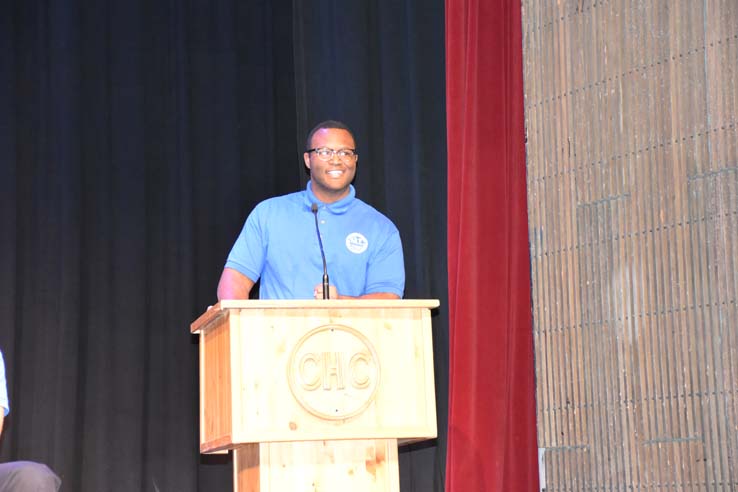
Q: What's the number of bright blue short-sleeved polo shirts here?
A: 1